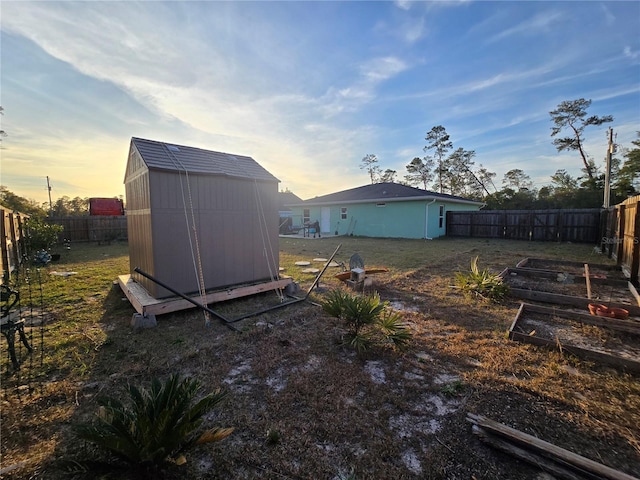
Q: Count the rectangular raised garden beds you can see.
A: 3